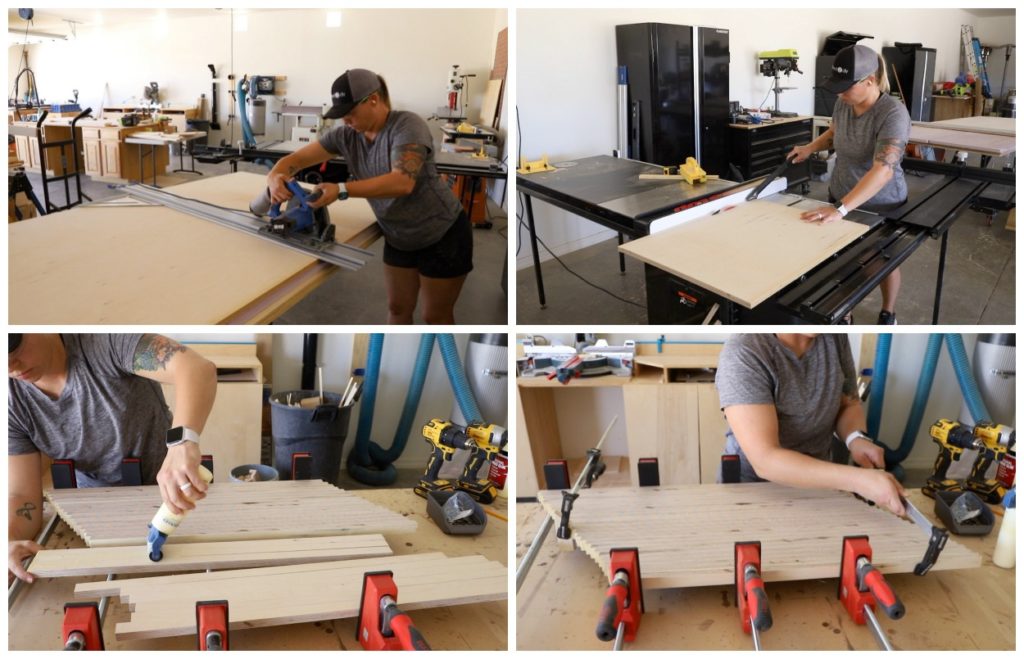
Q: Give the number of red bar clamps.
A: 6